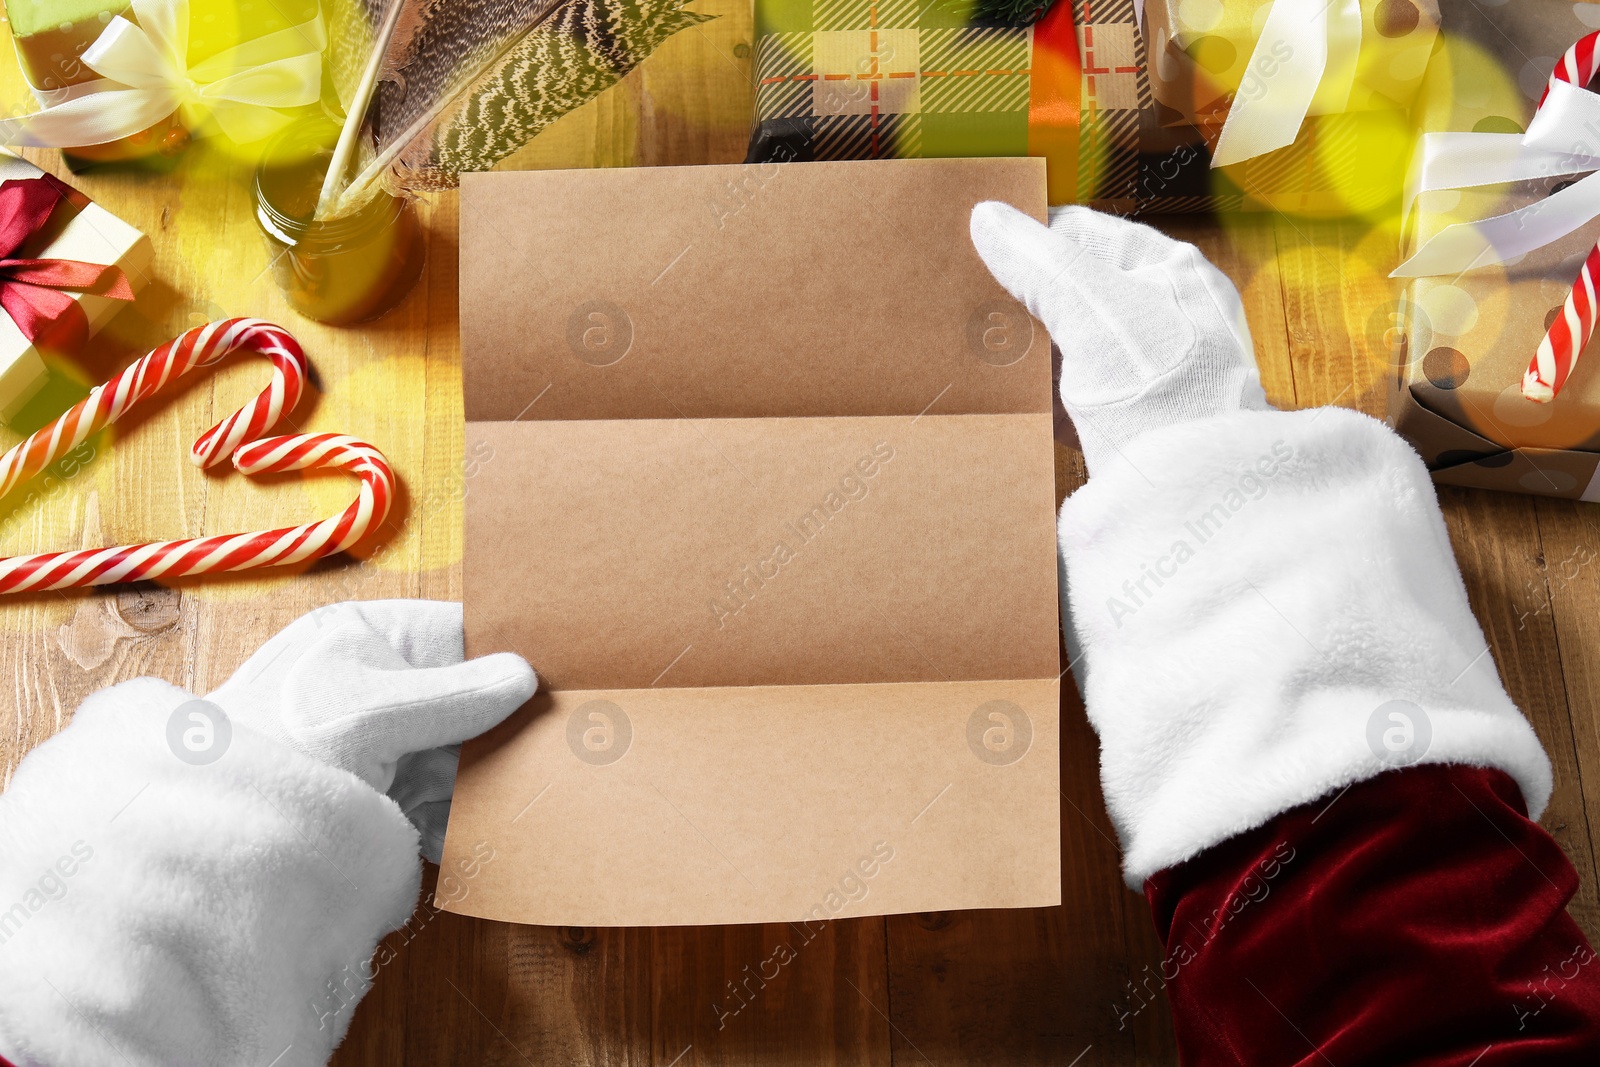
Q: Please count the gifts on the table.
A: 5